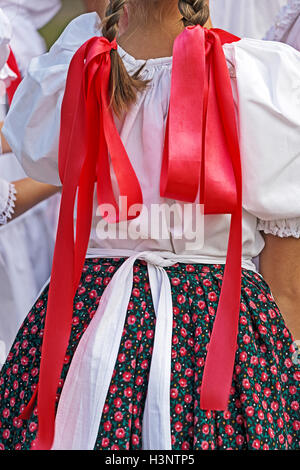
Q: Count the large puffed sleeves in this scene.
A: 2